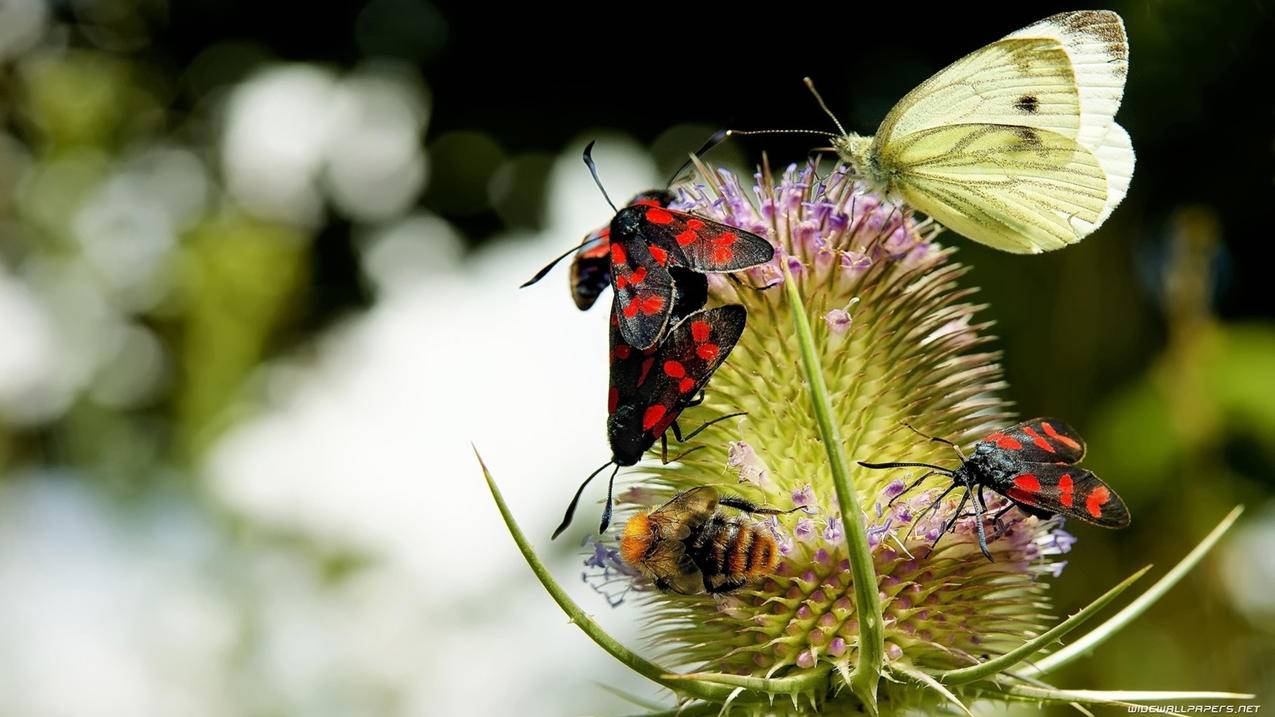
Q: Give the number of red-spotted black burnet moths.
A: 4